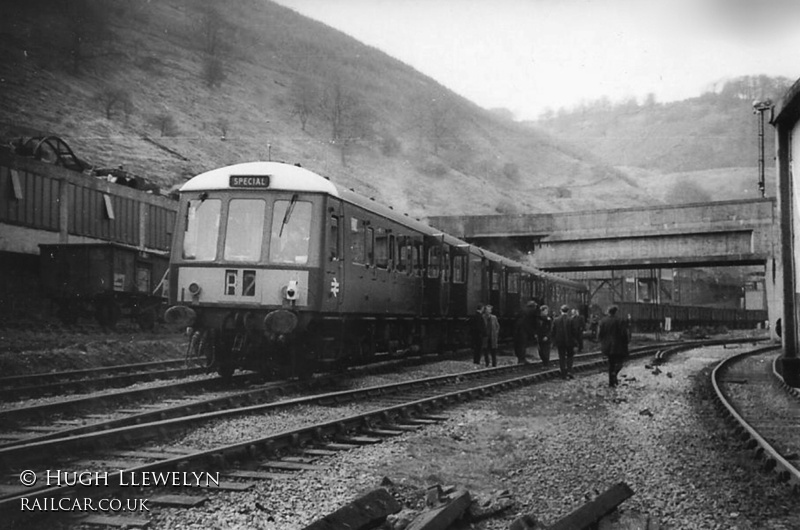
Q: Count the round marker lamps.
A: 2